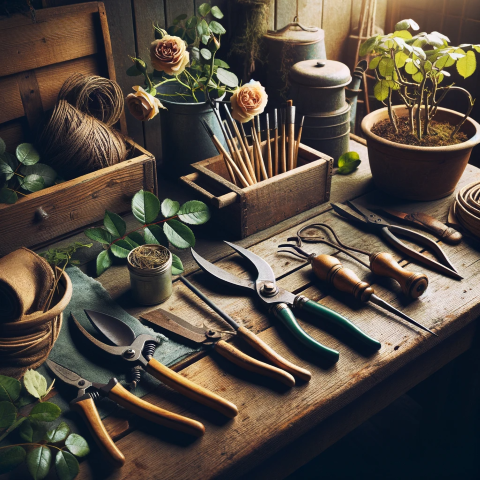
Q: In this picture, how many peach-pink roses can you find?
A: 3